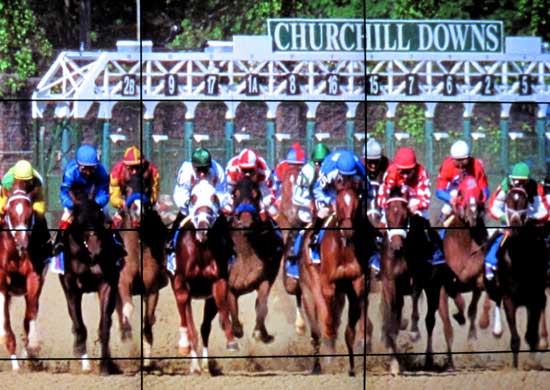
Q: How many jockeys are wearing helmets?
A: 12